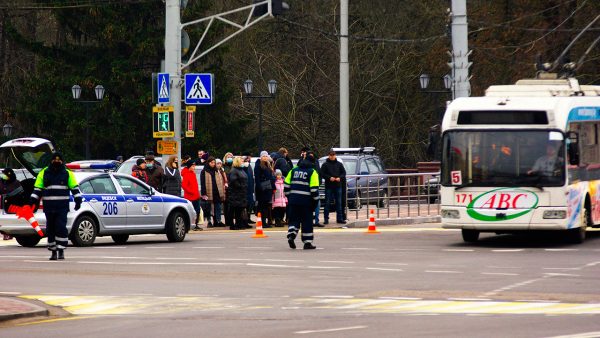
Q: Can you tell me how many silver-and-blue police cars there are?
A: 1